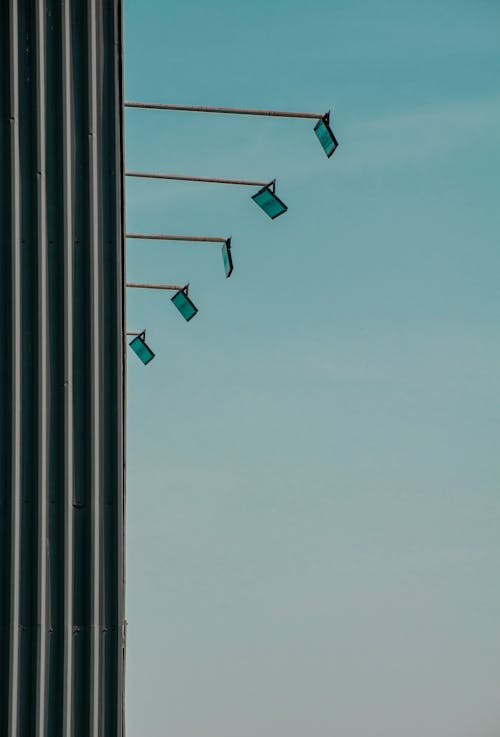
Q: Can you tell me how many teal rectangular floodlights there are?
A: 5